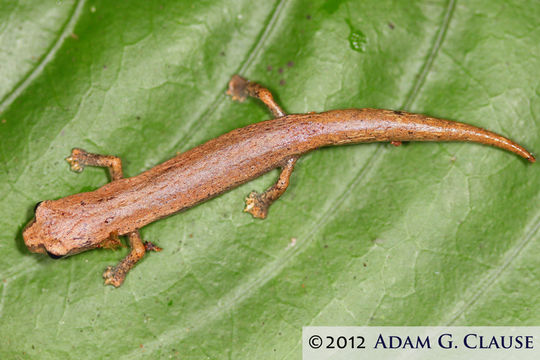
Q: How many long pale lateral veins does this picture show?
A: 4